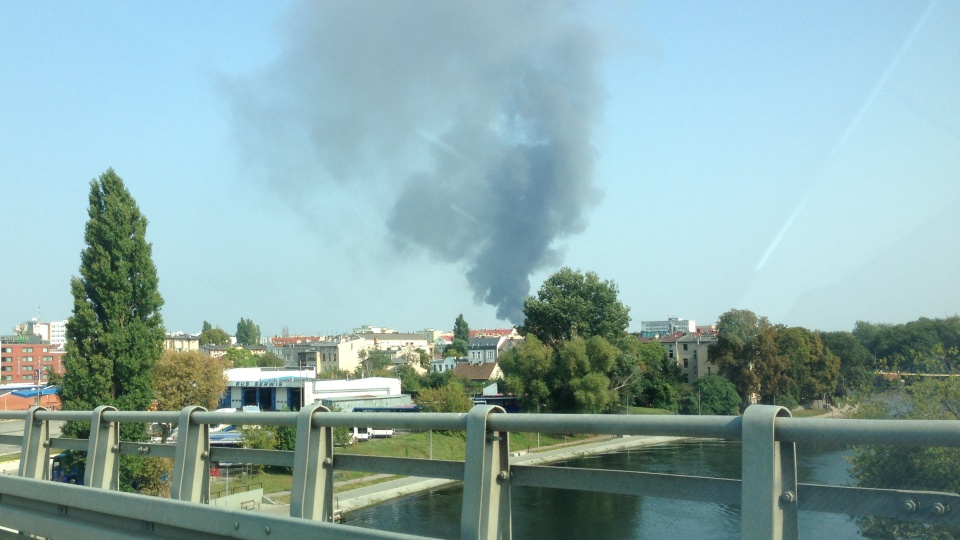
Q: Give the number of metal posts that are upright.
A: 6